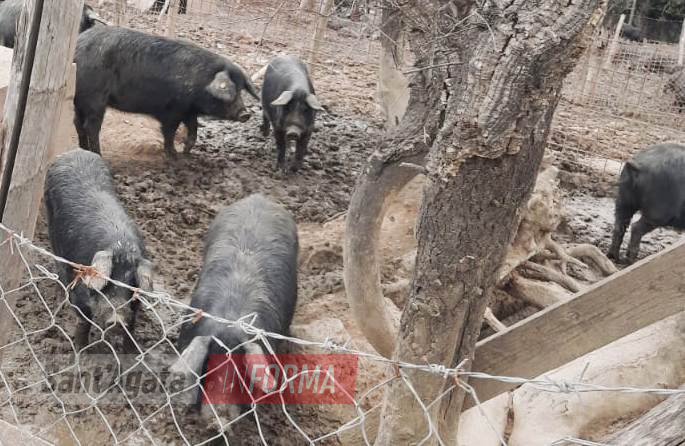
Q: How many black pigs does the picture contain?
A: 6